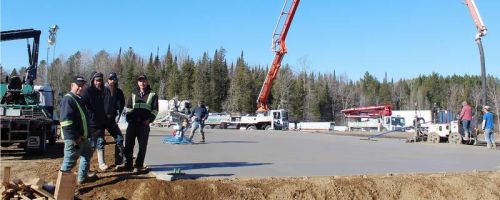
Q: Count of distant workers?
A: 3